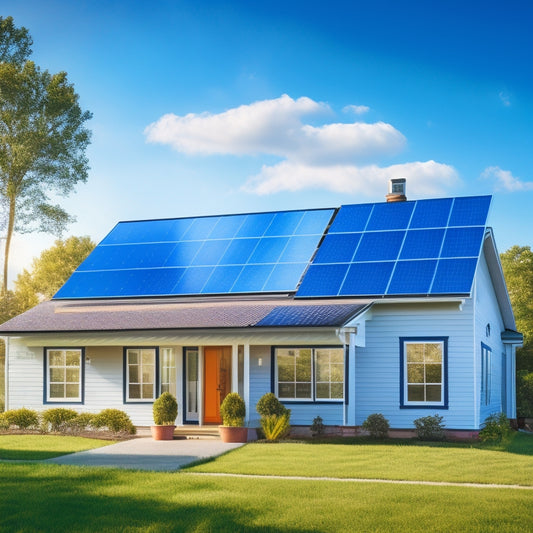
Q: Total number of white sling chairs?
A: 0